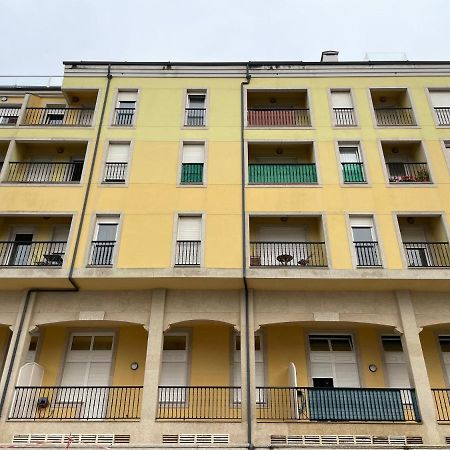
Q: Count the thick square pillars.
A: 4